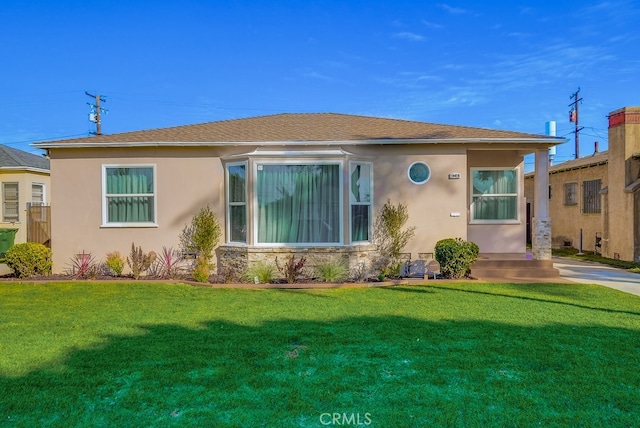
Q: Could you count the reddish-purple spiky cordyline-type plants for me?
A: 2